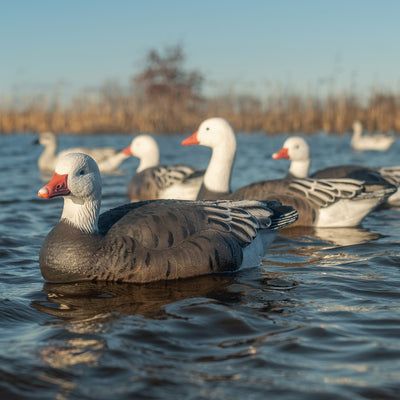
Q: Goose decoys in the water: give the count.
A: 6